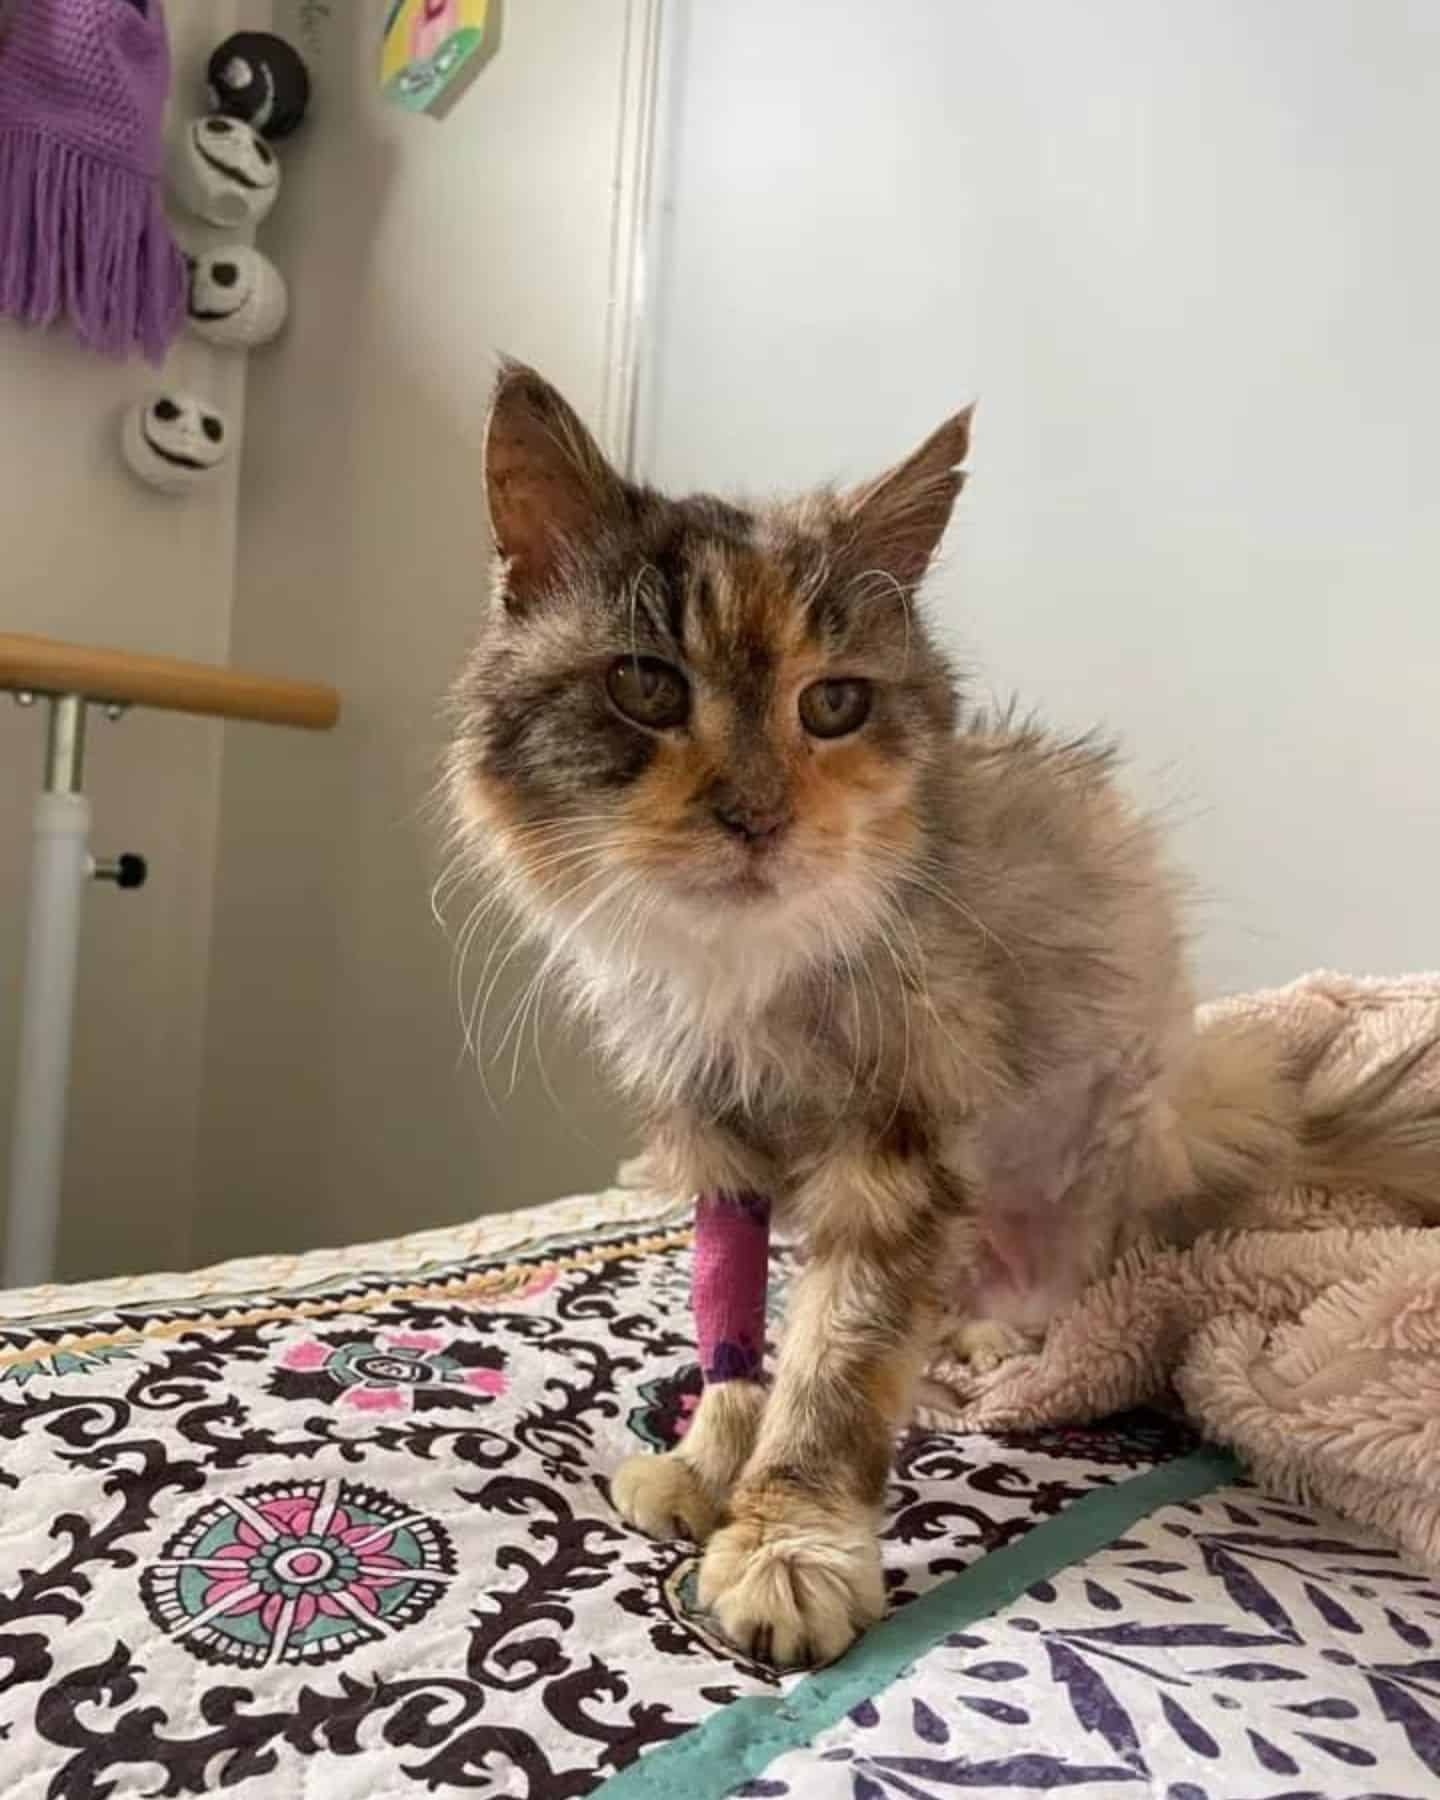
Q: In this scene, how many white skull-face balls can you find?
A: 3